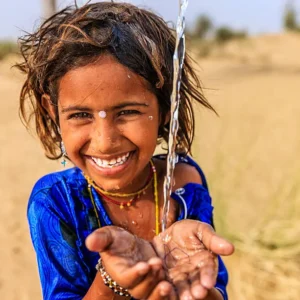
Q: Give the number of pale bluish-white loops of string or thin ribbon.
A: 1